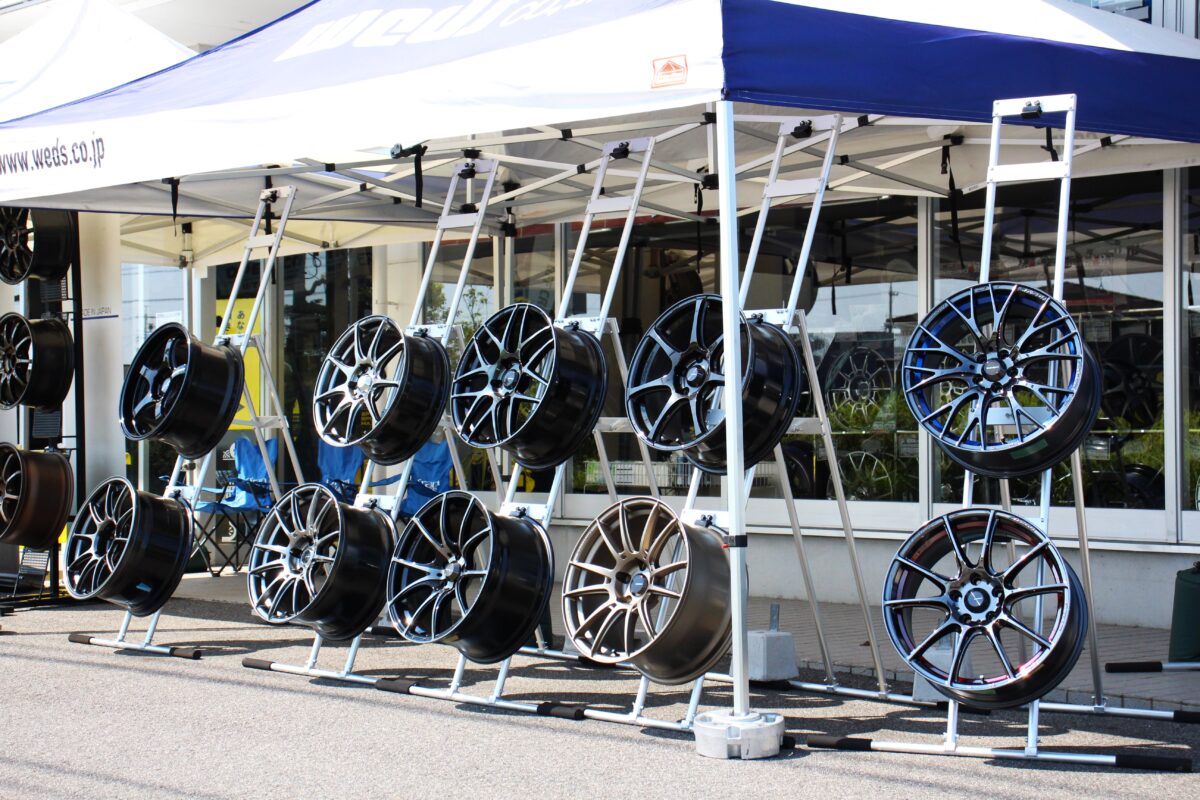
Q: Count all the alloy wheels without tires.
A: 13